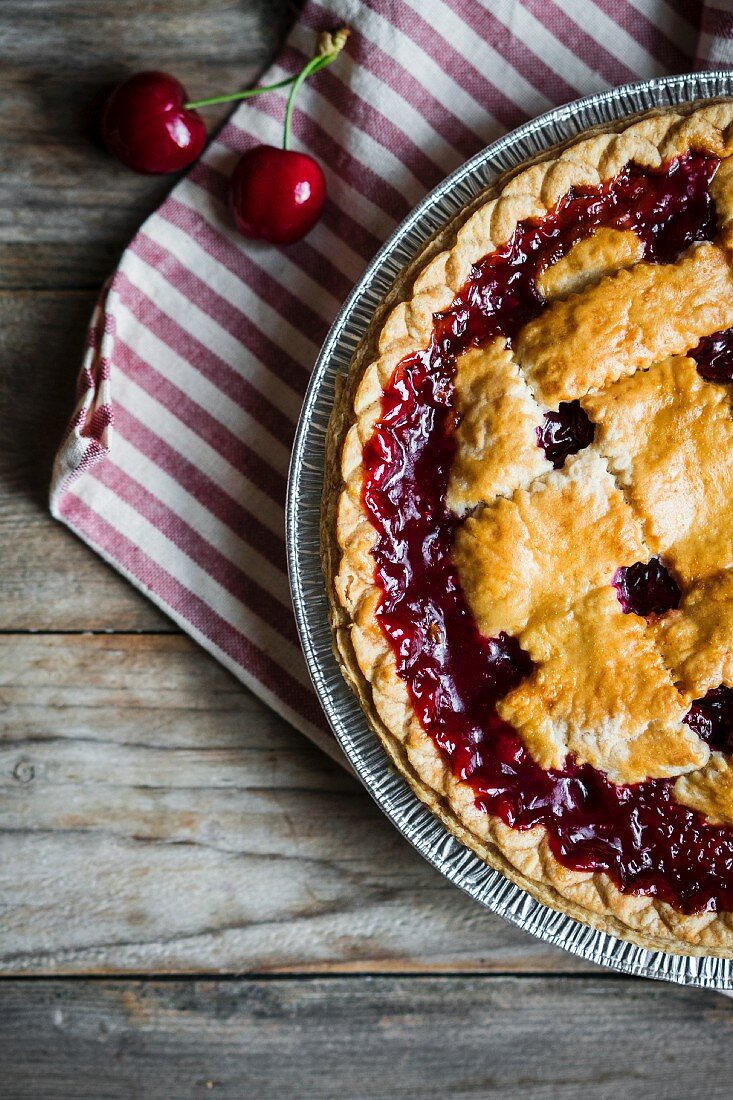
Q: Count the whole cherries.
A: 2